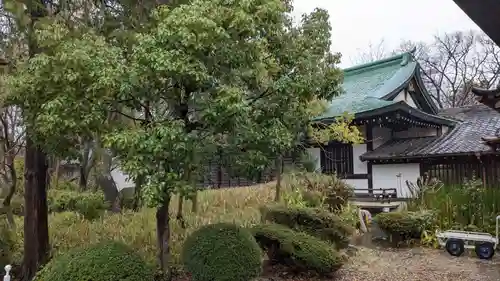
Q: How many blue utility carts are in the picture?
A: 0